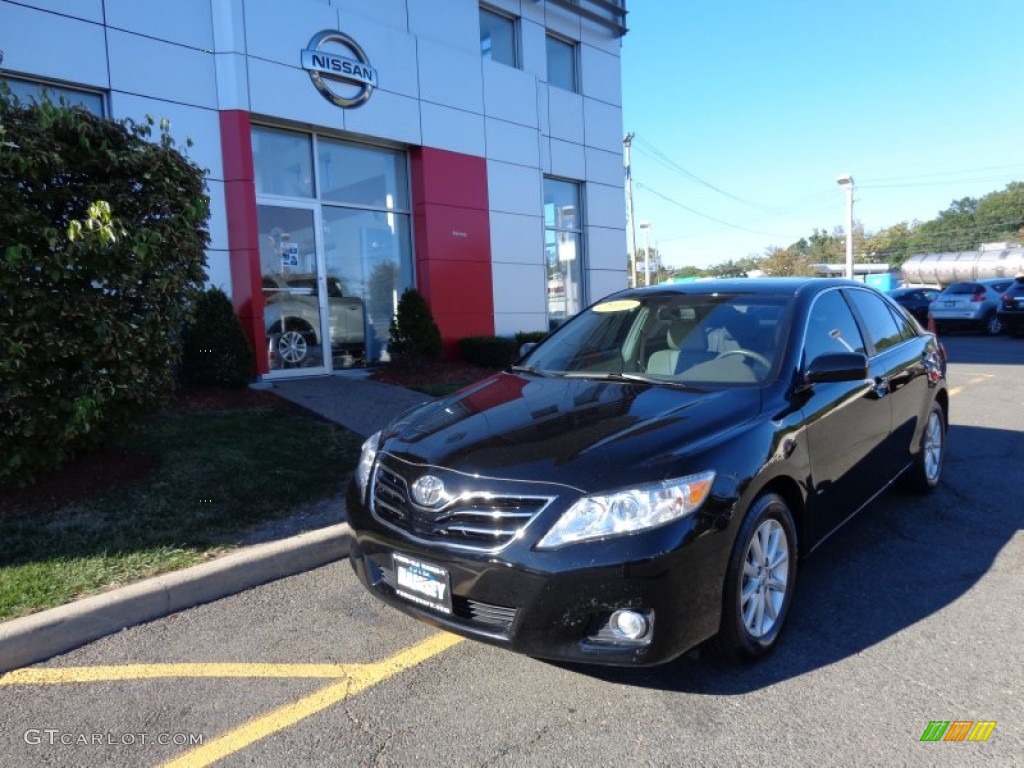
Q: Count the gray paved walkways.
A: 1